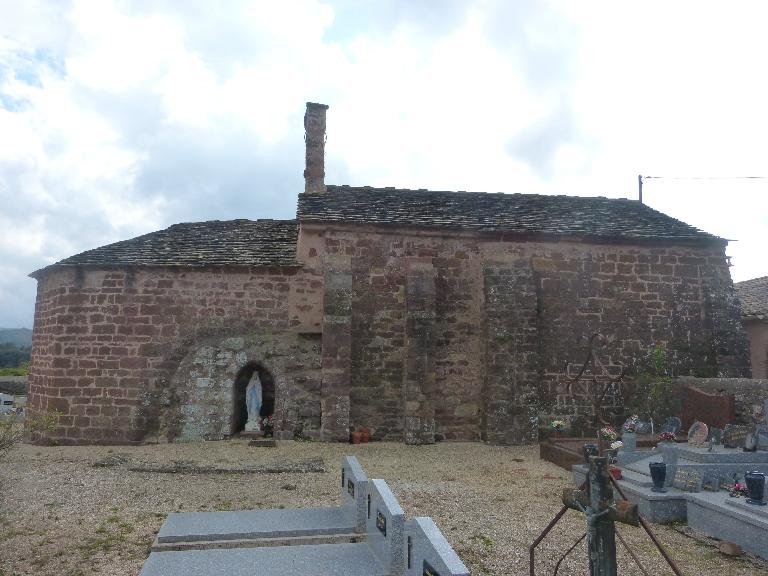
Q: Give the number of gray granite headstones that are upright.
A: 3